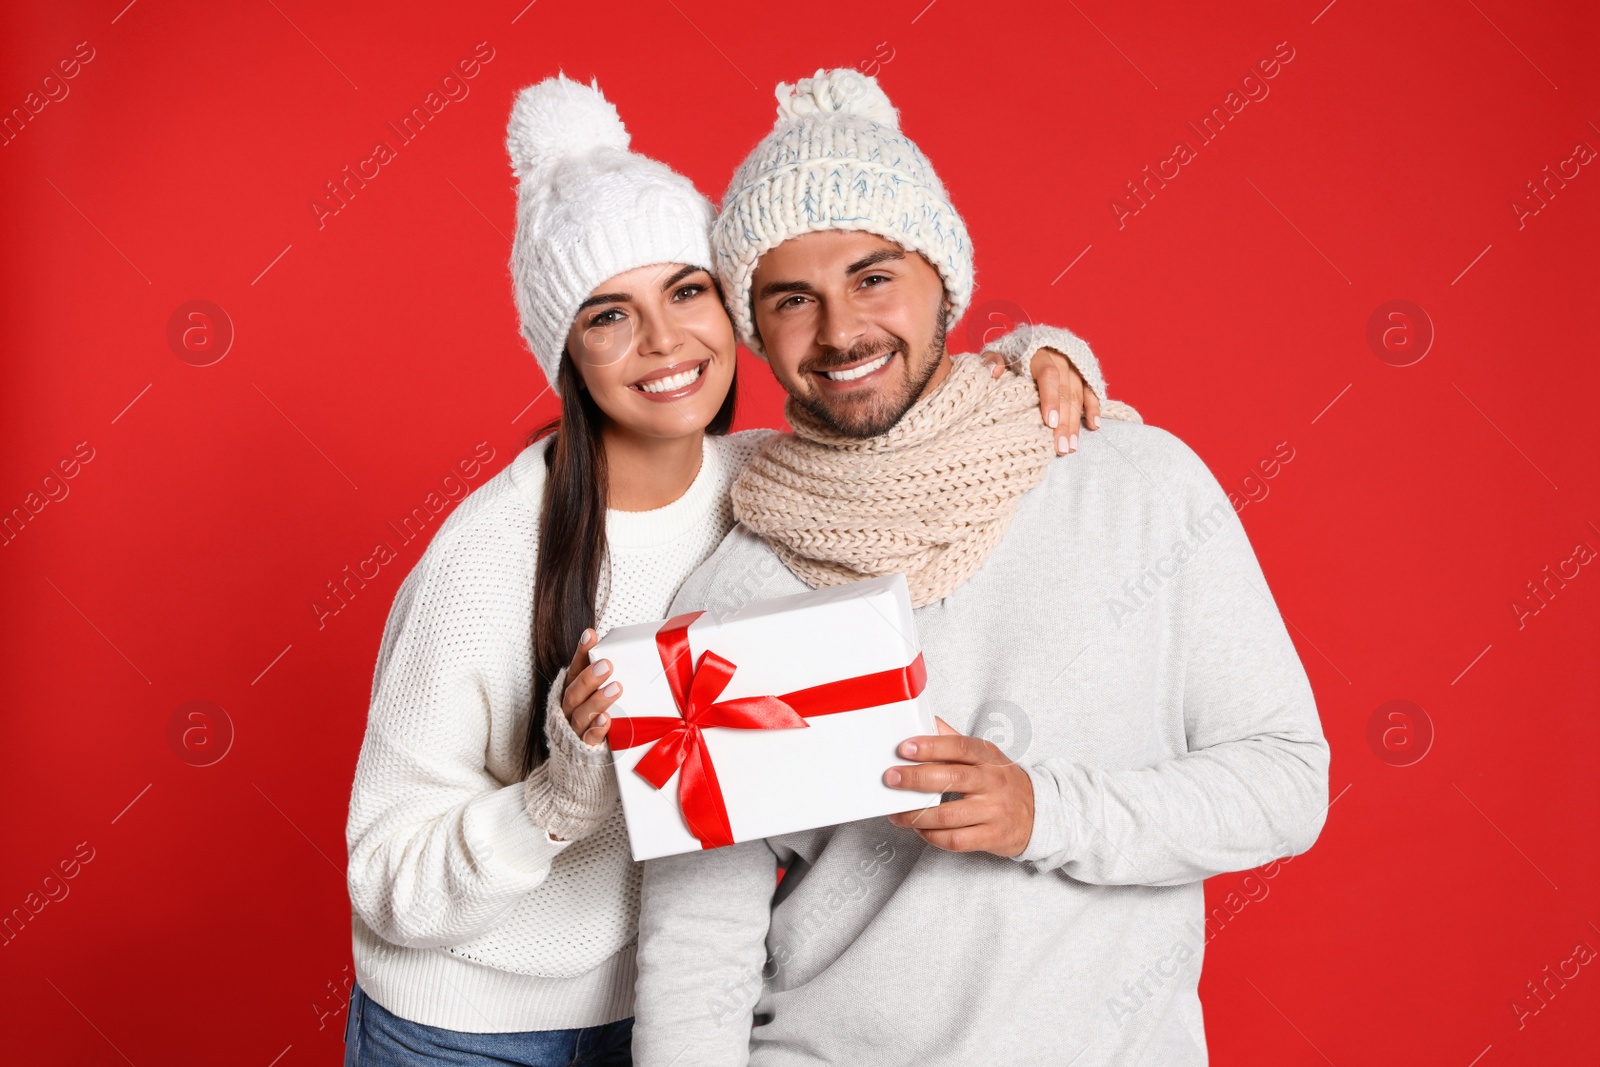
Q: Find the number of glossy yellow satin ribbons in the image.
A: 0